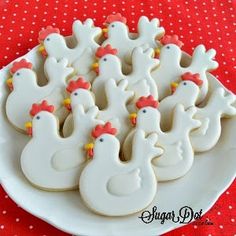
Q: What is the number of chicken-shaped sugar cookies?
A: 10